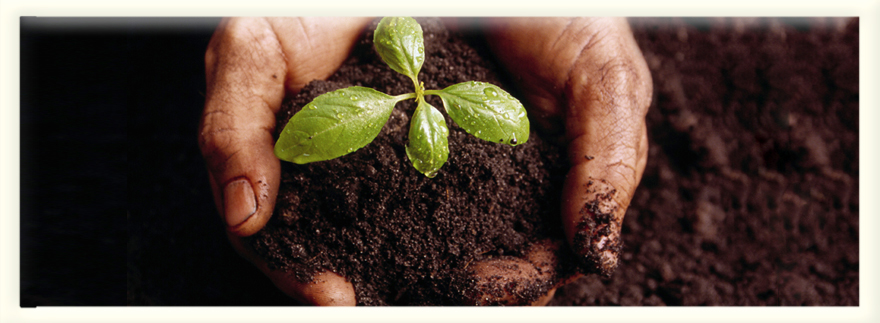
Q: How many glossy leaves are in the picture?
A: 4